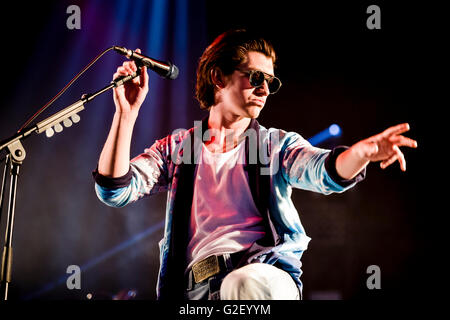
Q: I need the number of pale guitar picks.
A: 4